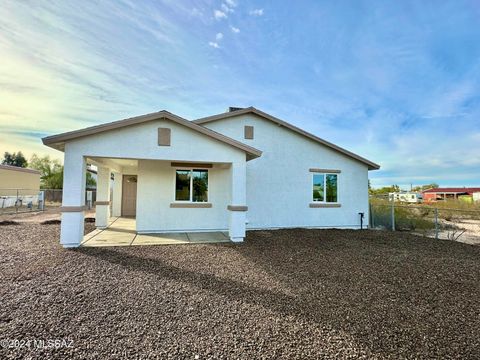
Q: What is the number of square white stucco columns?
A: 3